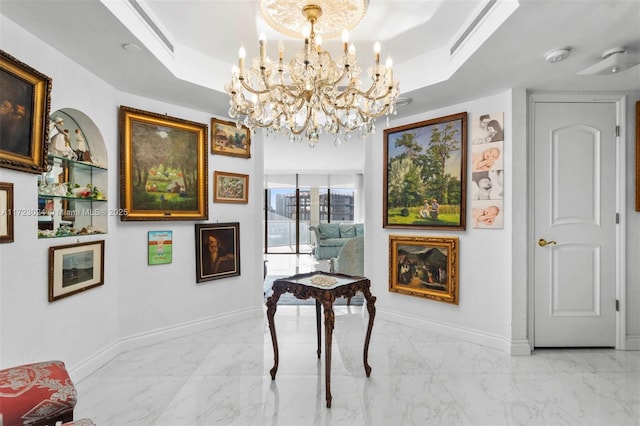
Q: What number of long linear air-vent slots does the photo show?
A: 2